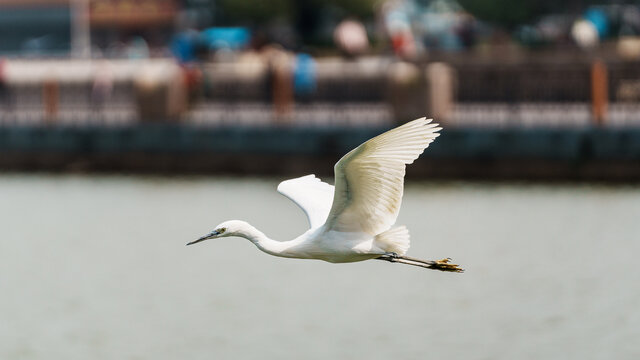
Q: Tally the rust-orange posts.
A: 3